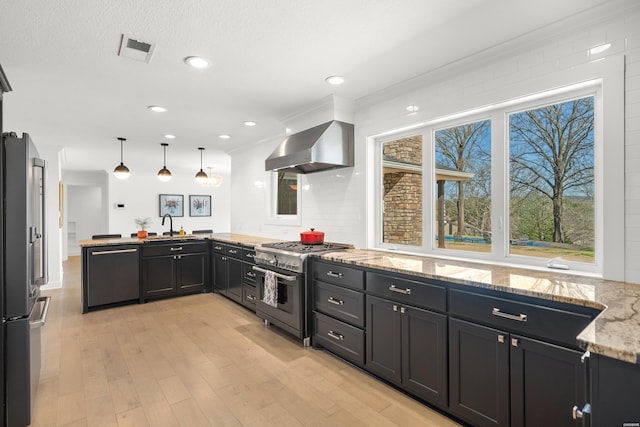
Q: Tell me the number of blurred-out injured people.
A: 0